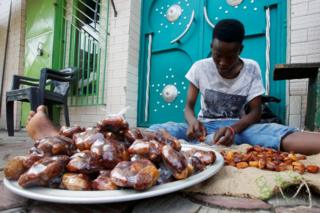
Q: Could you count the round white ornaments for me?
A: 3